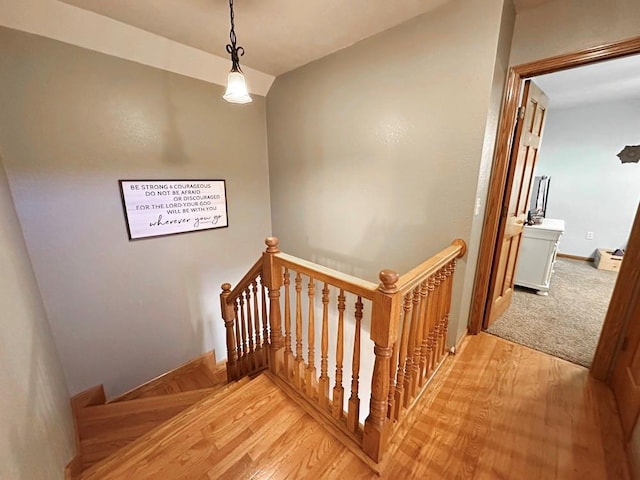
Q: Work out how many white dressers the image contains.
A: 1